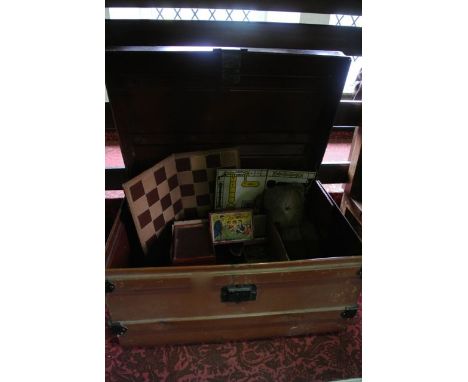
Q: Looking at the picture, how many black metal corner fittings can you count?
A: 4